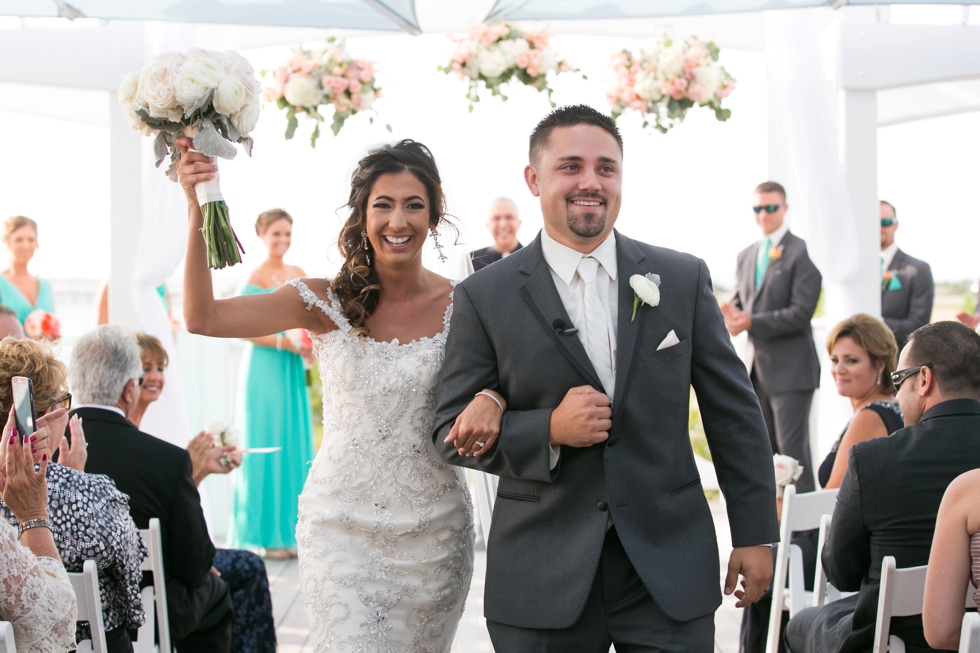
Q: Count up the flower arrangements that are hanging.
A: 3